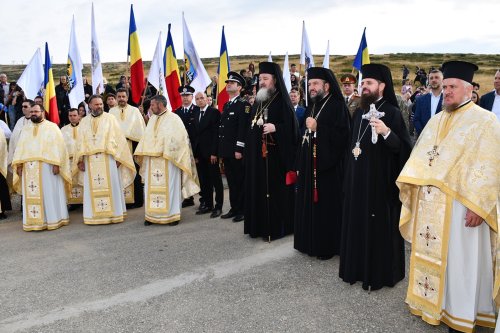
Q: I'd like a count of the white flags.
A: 9